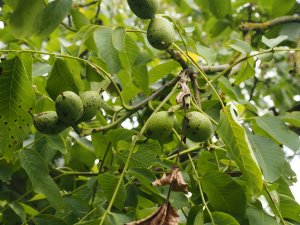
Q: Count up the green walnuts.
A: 7